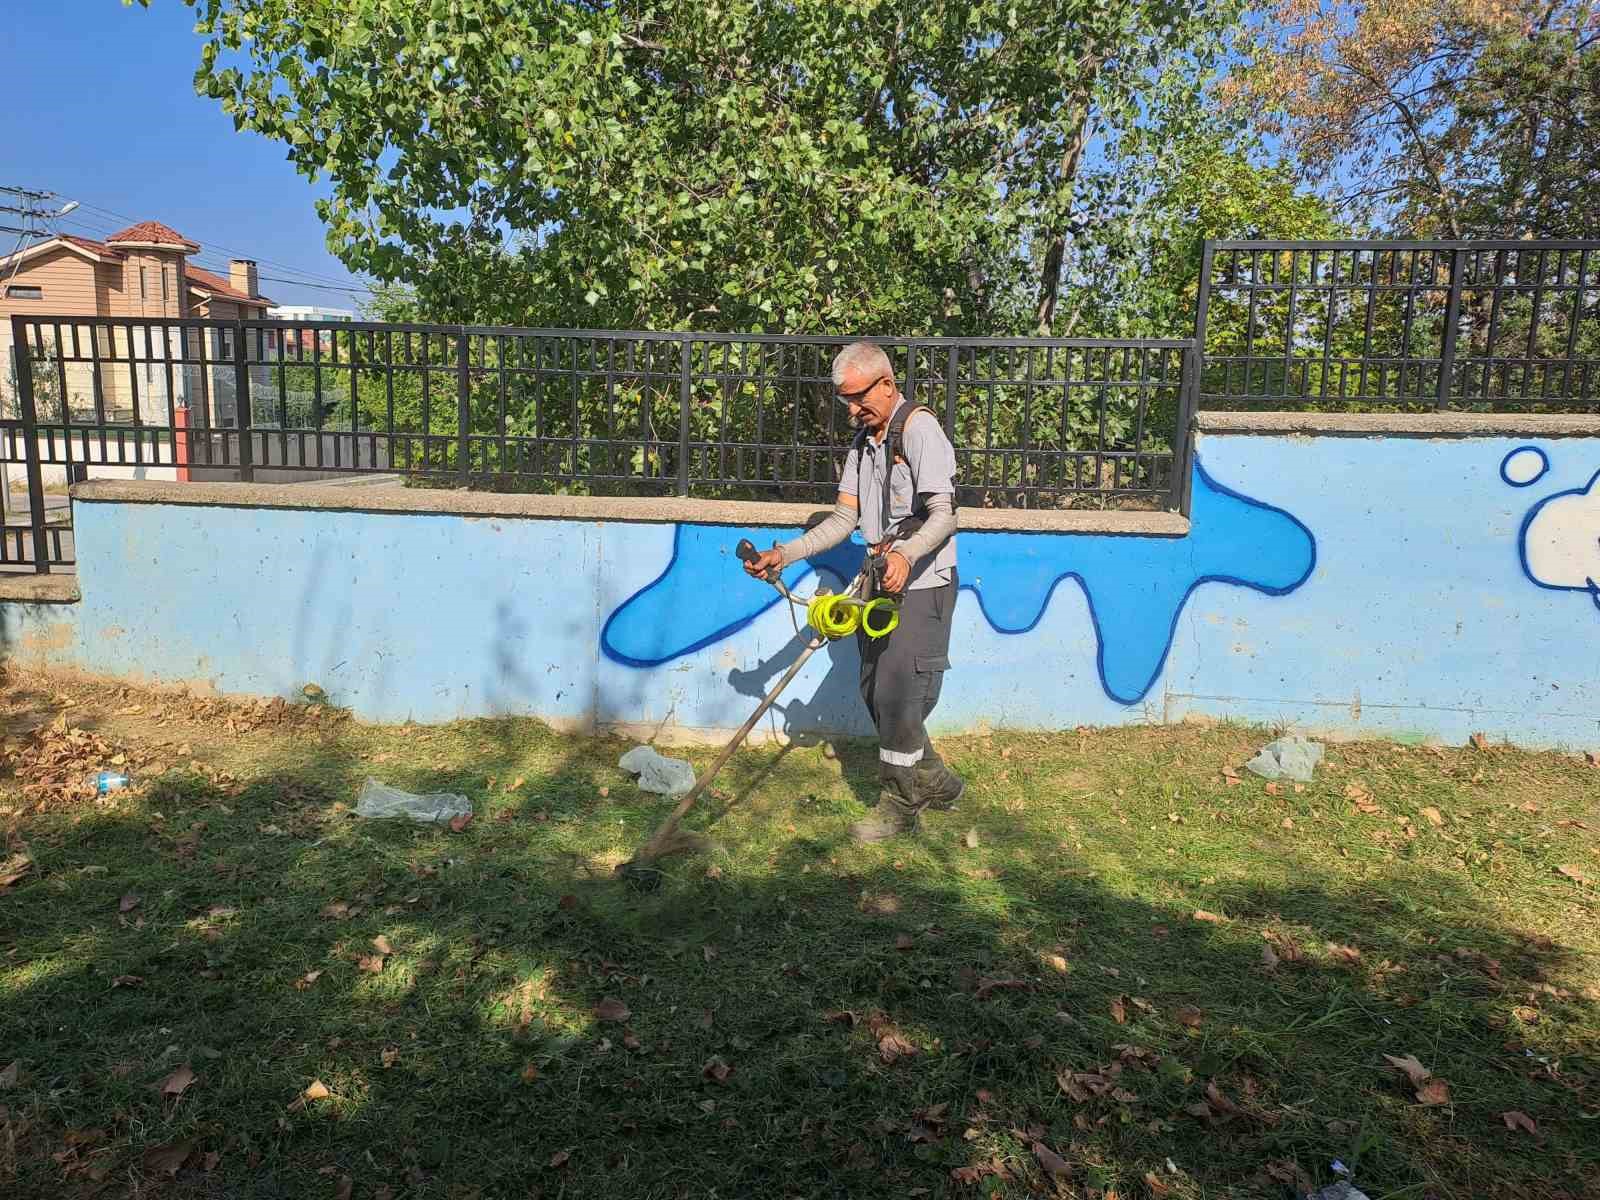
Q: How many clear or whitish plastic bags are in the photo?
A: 3